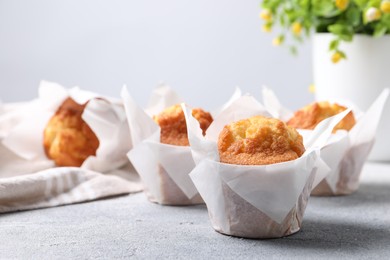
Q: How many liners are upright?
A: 3